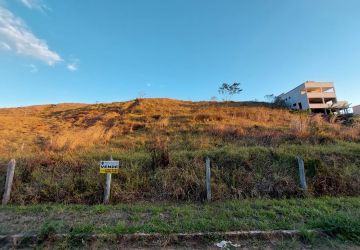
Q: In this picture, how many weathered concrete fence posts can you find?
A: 4